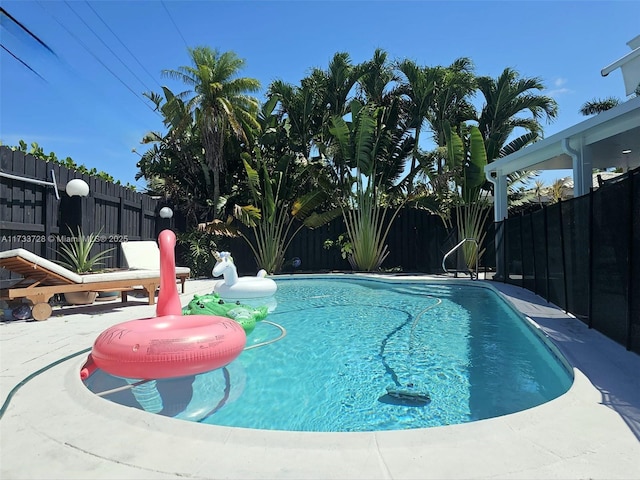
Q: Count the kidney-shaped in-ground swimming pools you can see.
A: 1